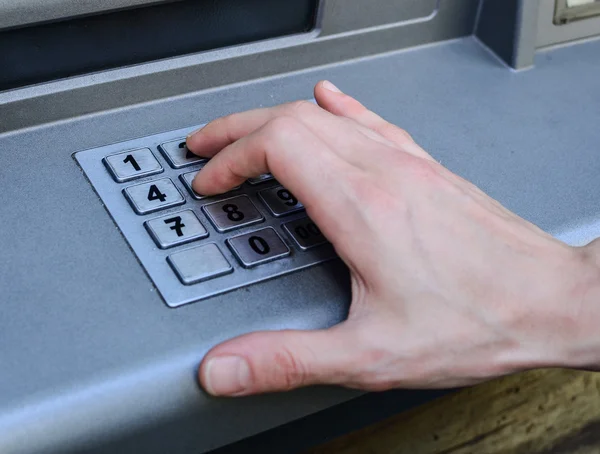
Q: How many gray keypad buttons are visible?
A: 11